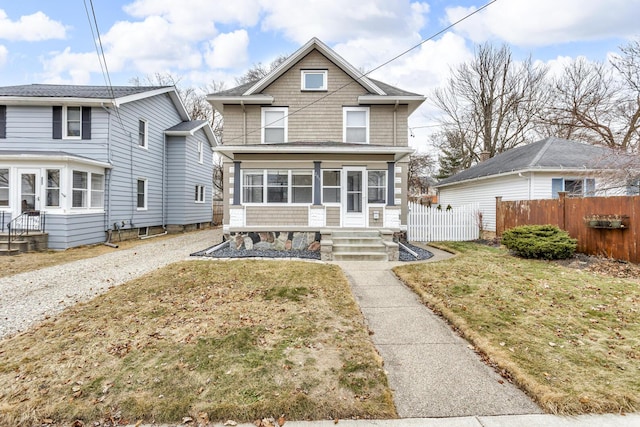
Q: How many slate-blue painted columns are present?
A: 3